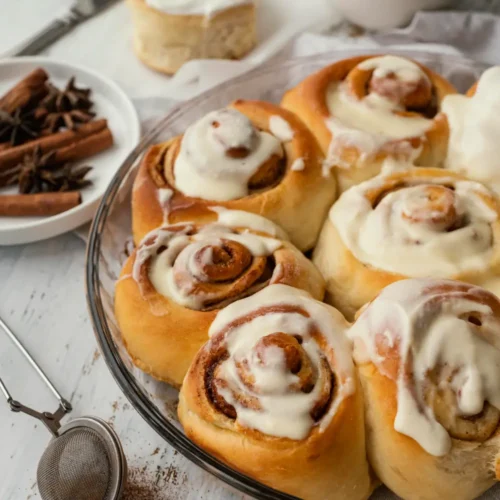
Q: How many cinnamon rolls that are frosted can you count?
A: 8